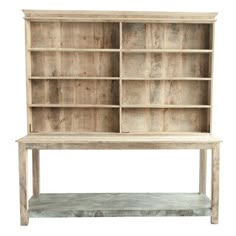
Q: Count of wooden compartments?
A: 8